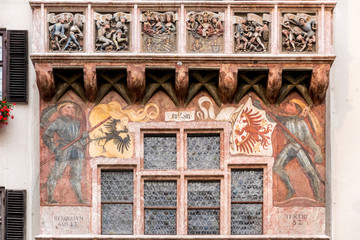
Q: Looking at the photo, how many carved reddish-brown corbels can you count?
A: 7